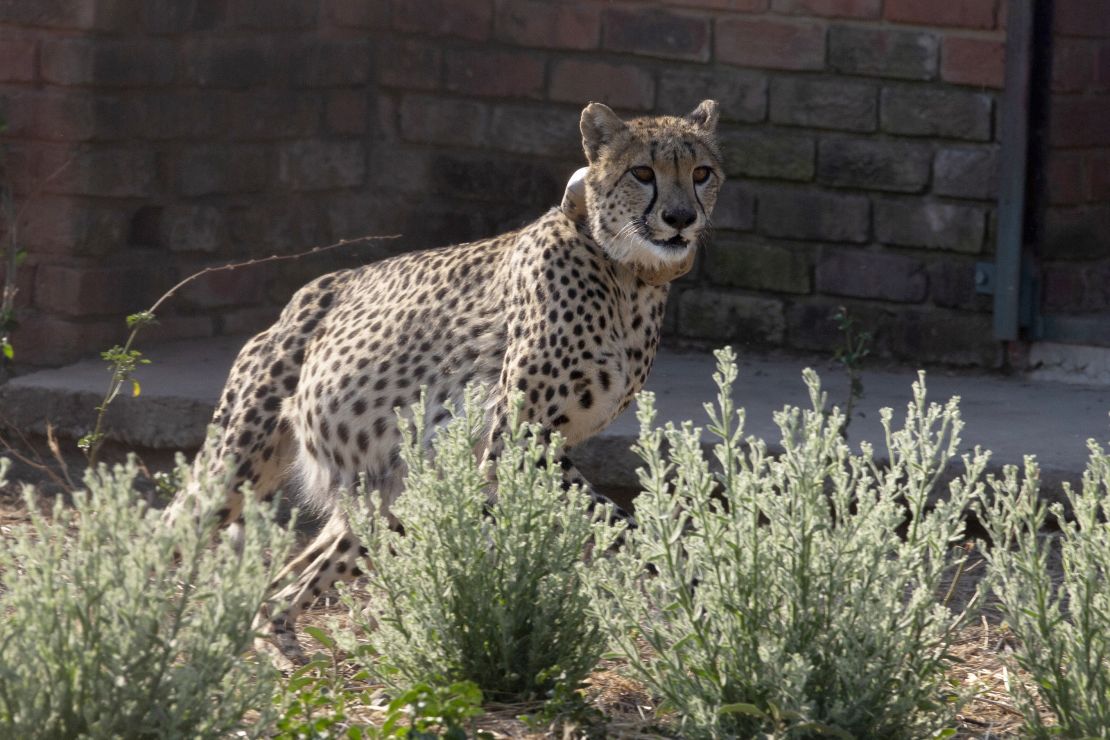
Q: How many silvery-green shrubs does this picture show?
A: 4